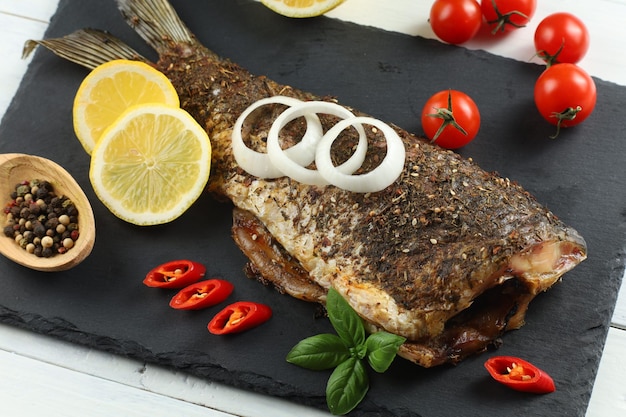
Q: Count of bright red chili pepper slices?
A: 4